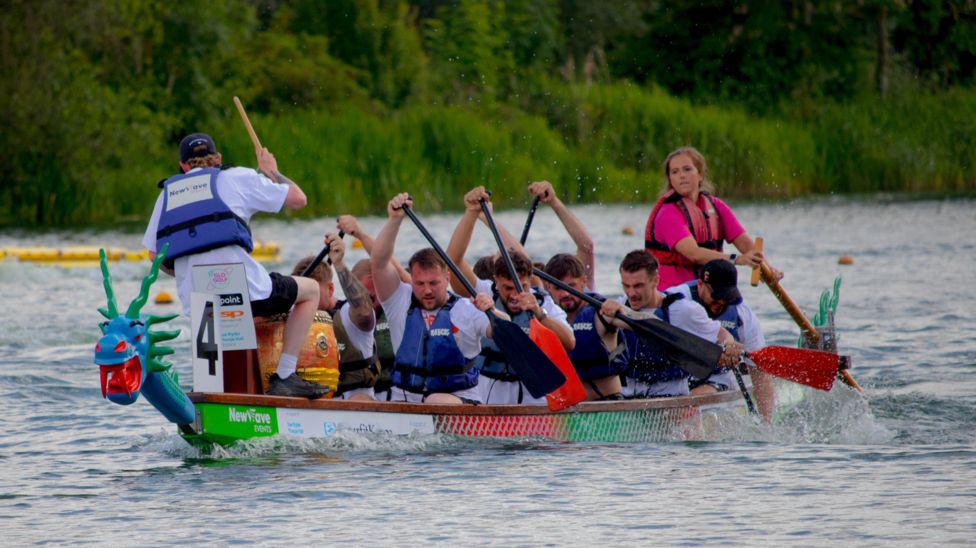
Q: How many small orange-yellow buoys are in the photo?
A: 4